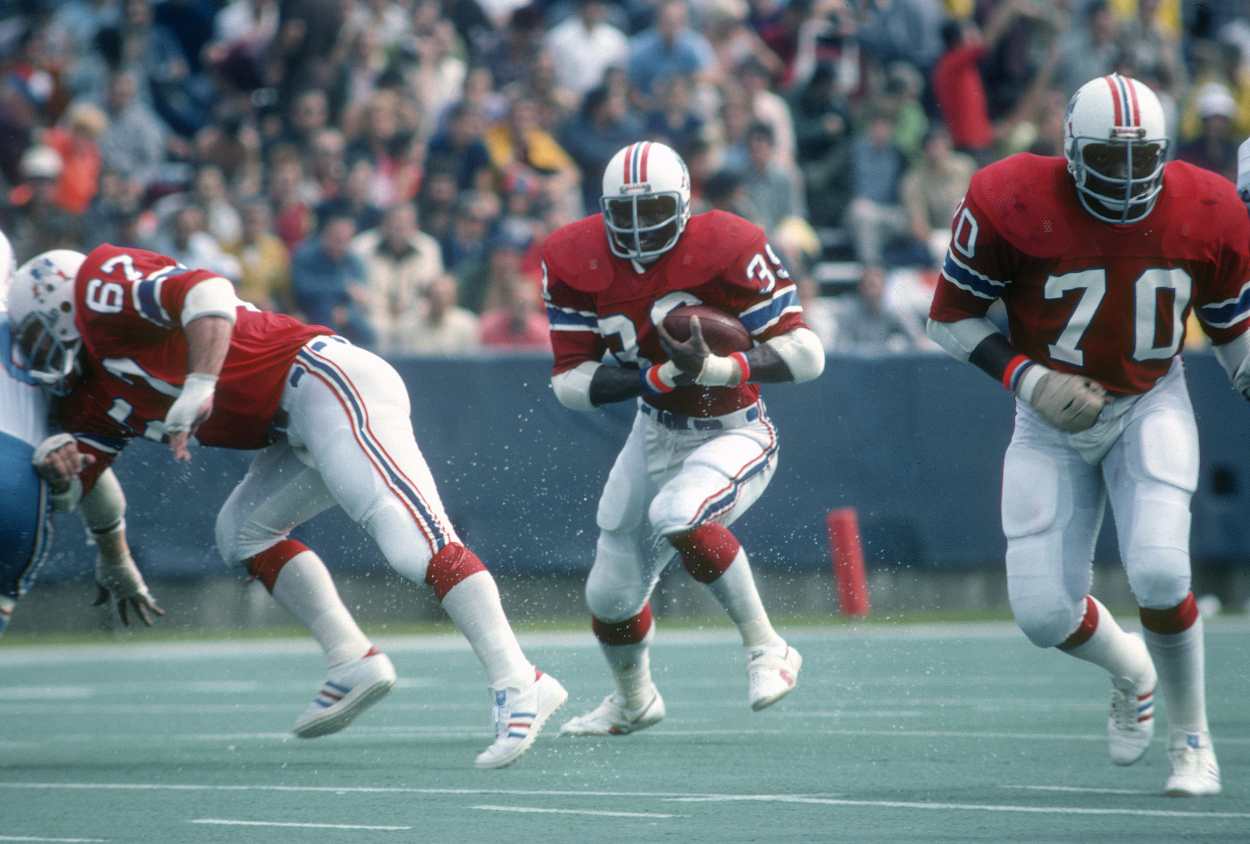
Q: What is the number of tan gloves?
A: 1